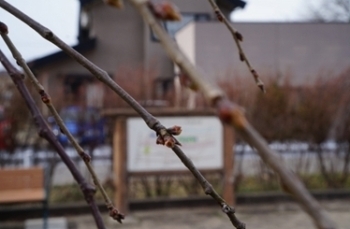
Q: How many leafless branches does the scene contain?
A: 5